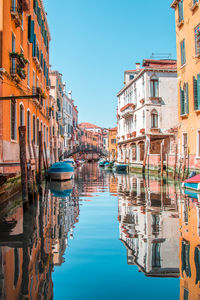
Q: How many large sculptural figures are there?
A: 0